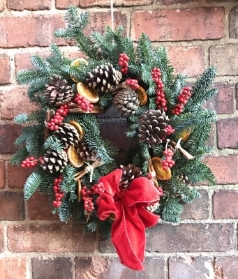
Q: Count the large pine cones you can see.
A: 8